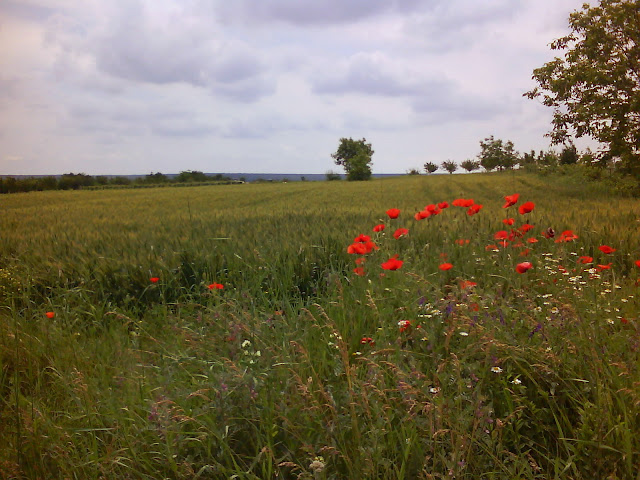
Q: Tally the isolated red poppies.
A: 3